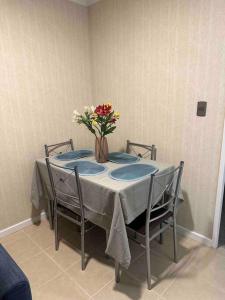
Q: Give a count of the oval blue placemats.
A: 4